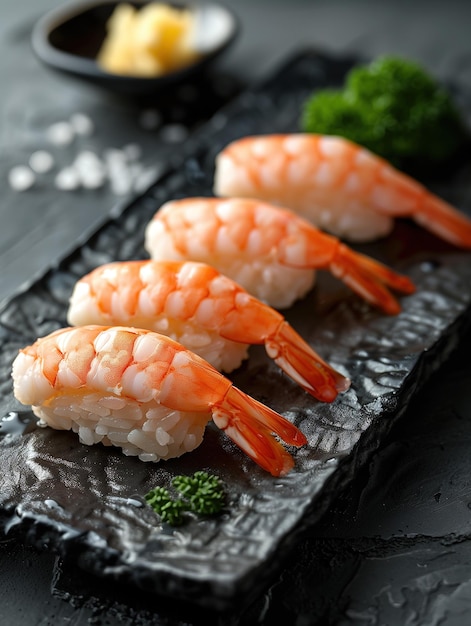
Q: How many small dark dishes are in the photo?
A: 1